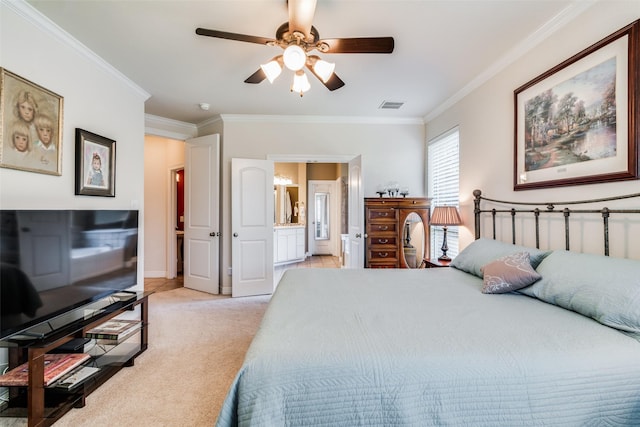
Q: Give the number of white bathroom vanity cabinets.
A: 1